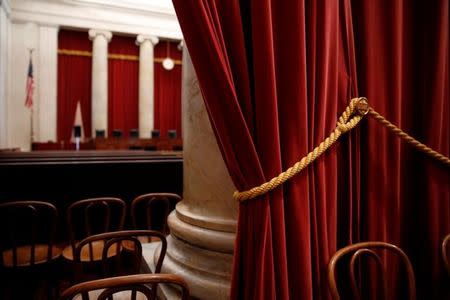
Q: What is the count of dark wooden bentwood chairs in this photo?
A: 7